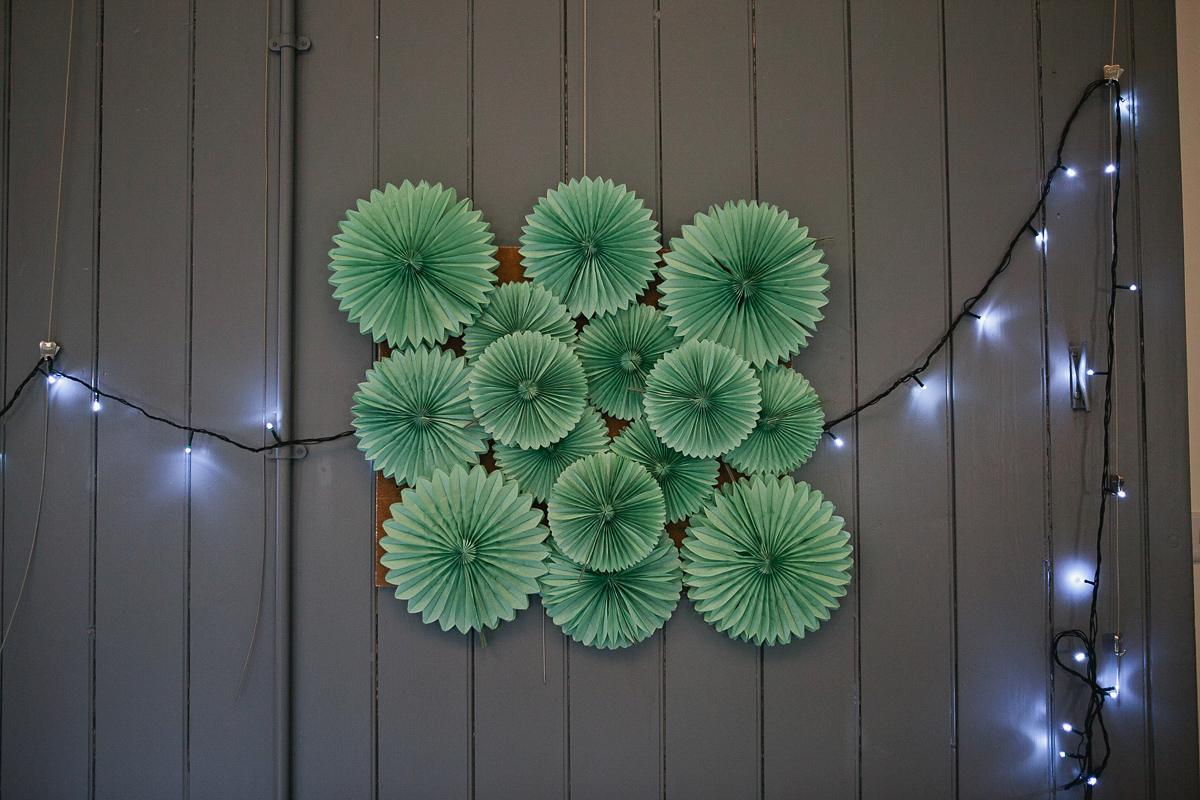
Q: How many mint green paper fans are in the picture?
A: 15